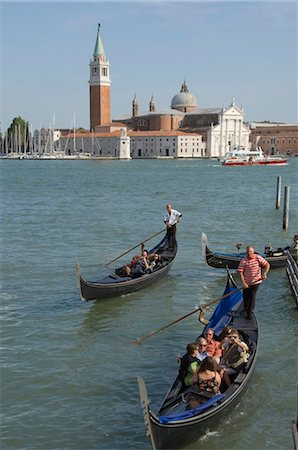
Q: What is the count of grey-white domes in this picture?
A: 1